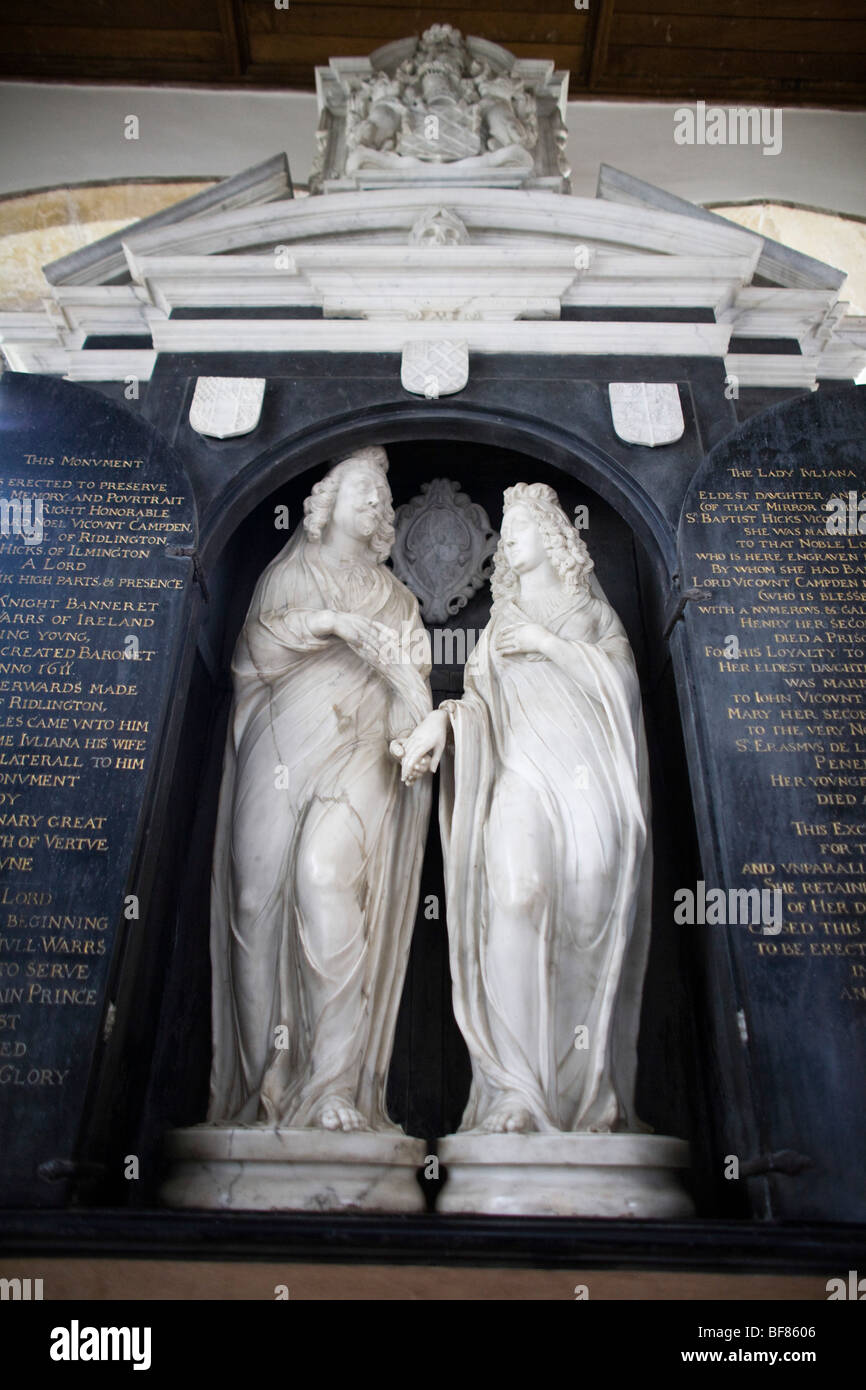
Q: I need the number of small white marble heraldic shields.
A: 3